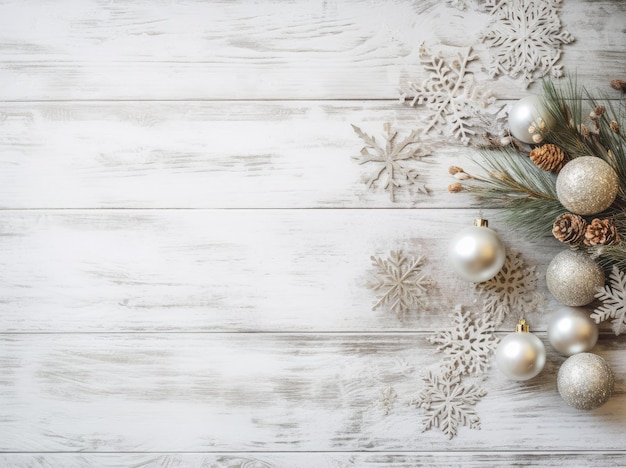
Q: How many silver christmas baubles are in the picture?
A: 7